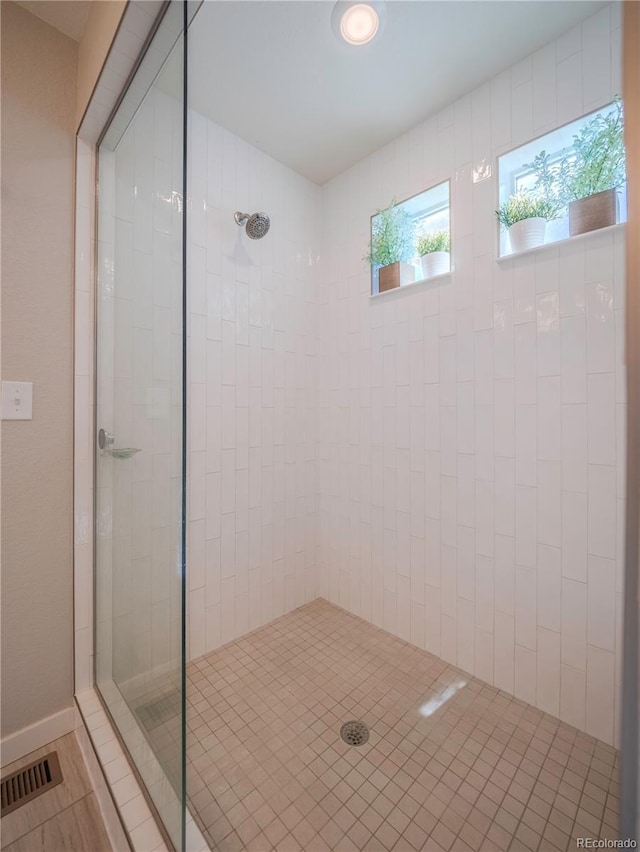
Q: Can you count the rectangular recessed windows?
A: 2